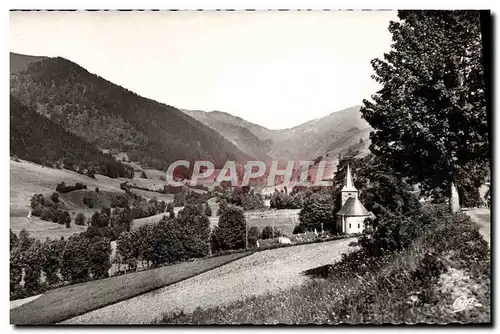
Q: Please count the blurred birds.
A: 0